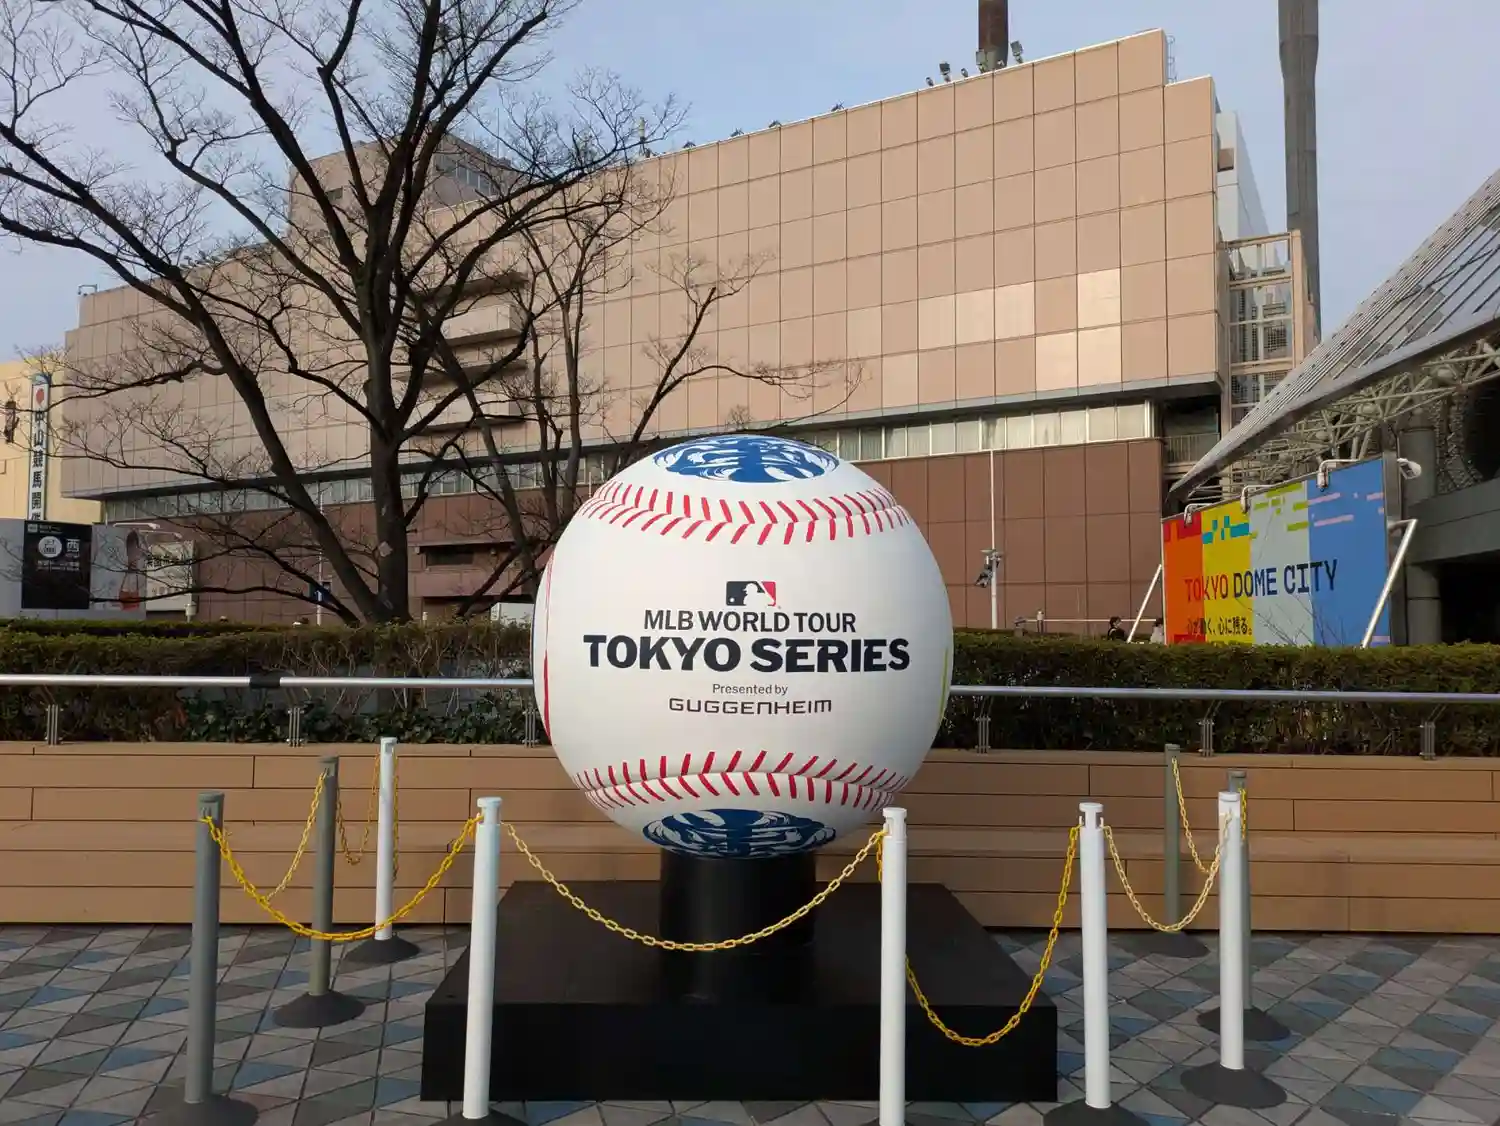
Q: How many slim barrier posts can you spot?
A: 9